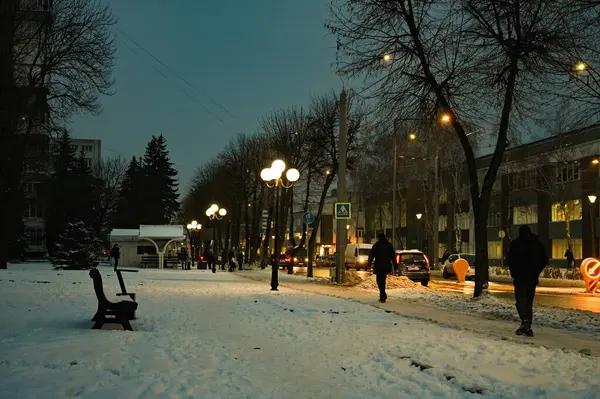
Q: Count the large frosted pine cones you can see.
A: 0